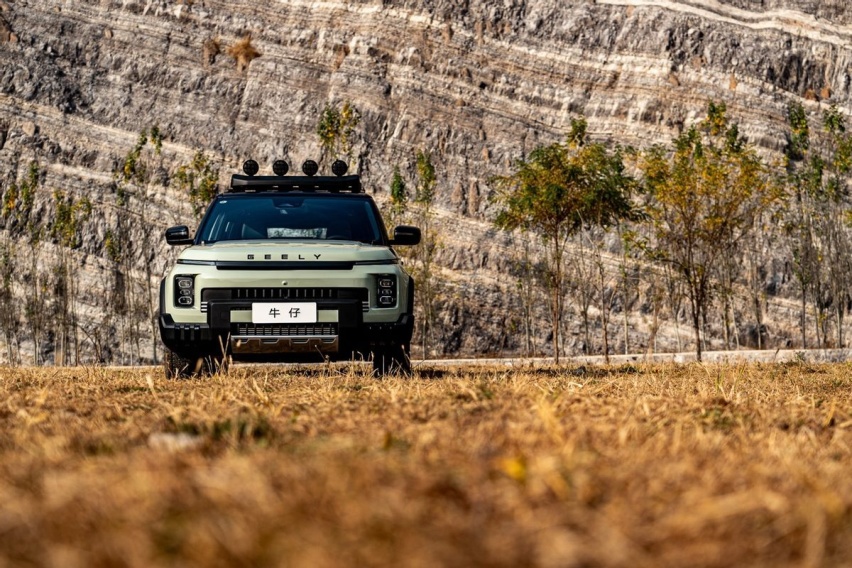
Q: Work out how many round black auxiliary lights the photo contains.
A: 4